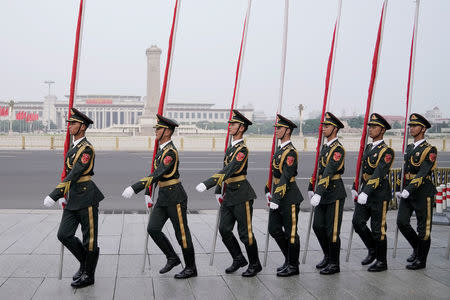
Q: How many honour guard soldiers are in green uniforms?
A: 7